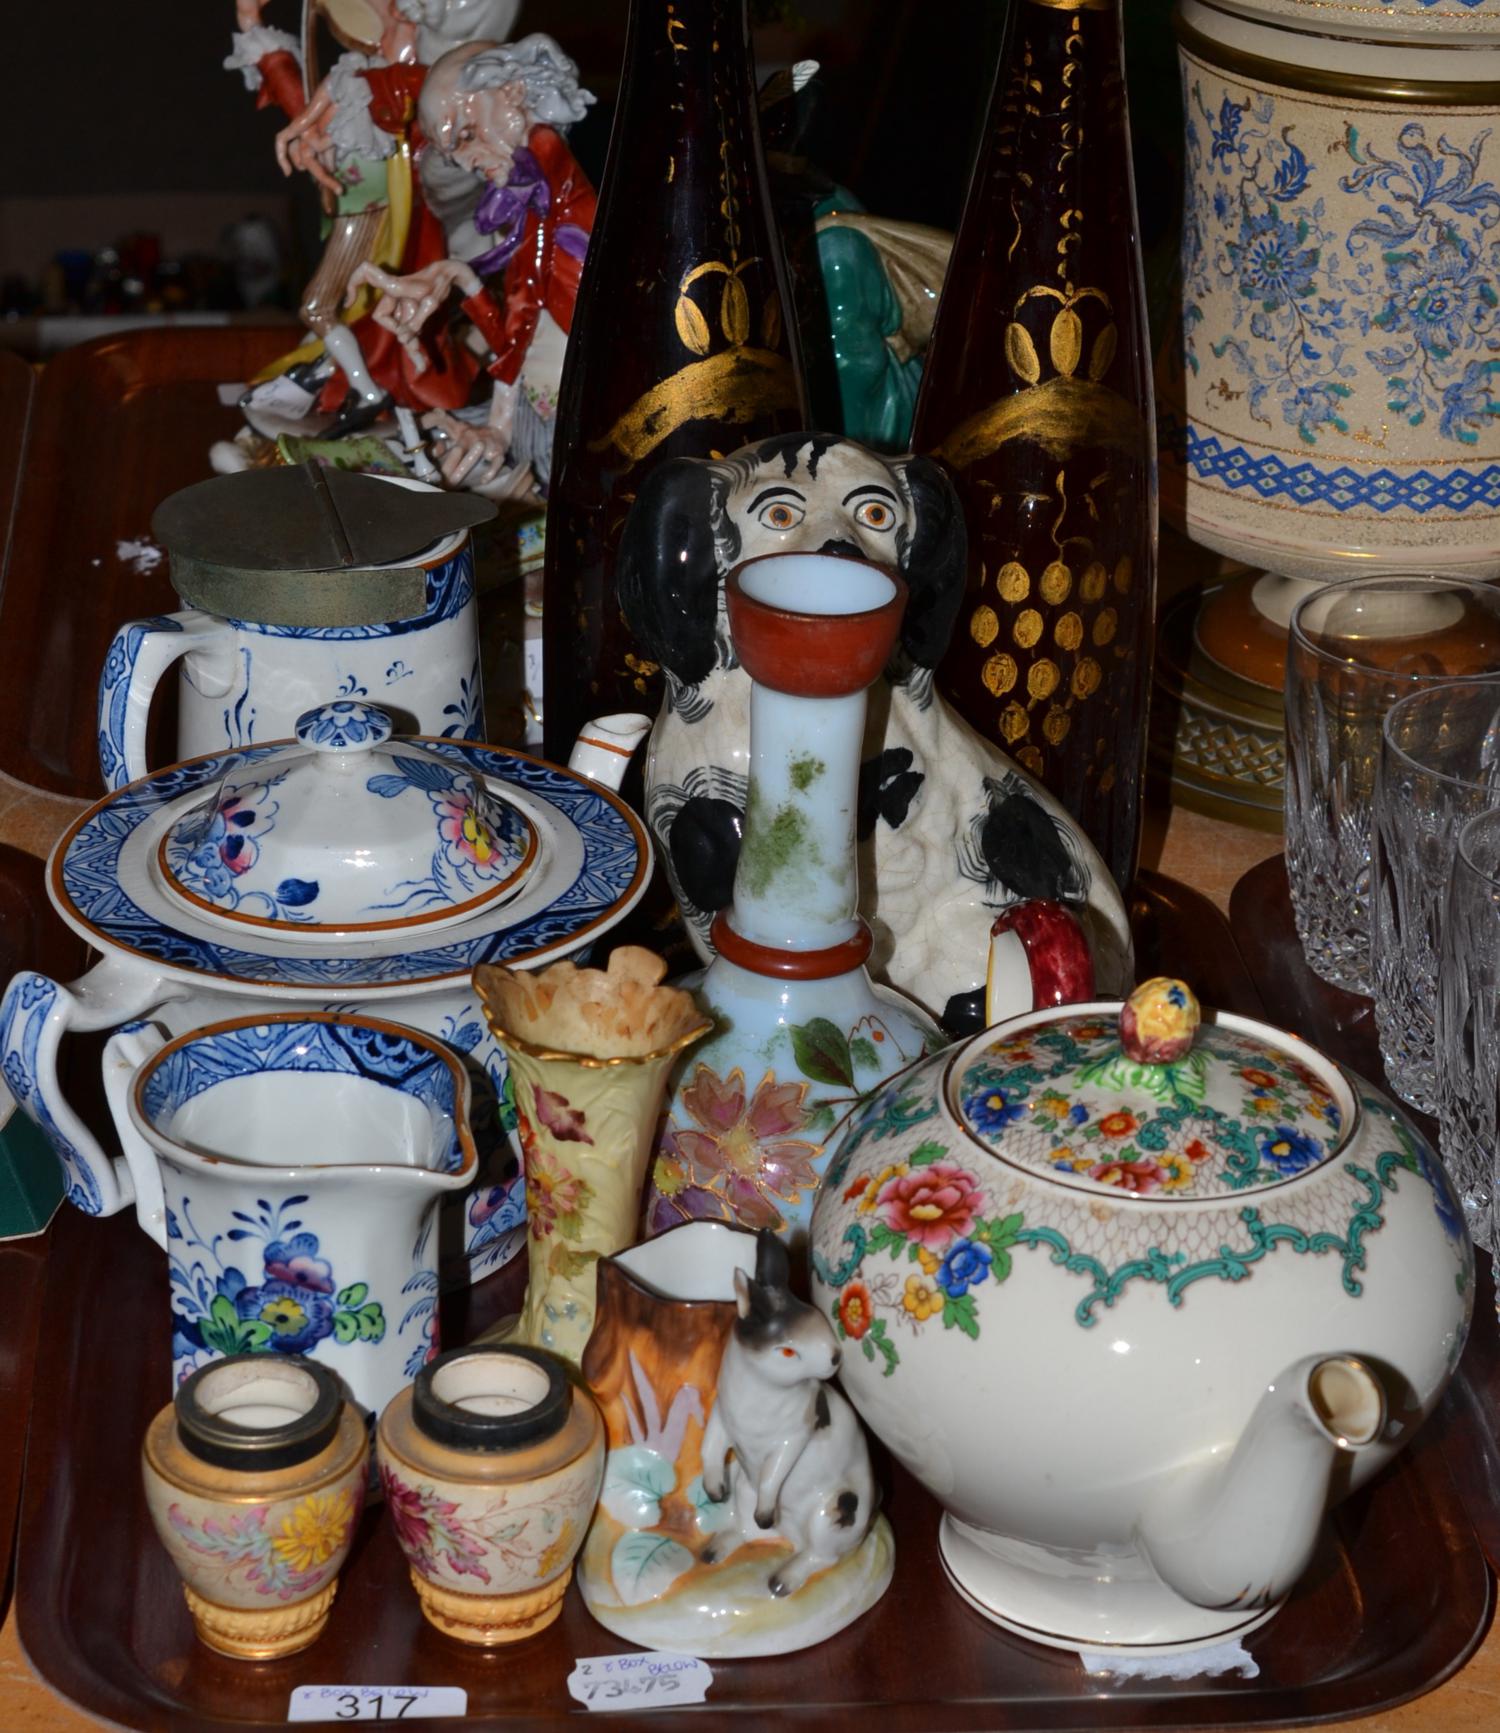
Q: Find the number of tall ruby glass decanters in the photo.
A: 2